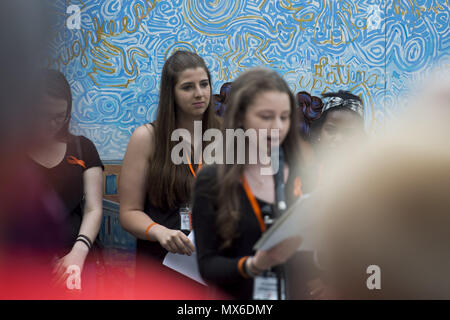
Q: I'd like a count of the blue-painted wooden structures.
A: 1